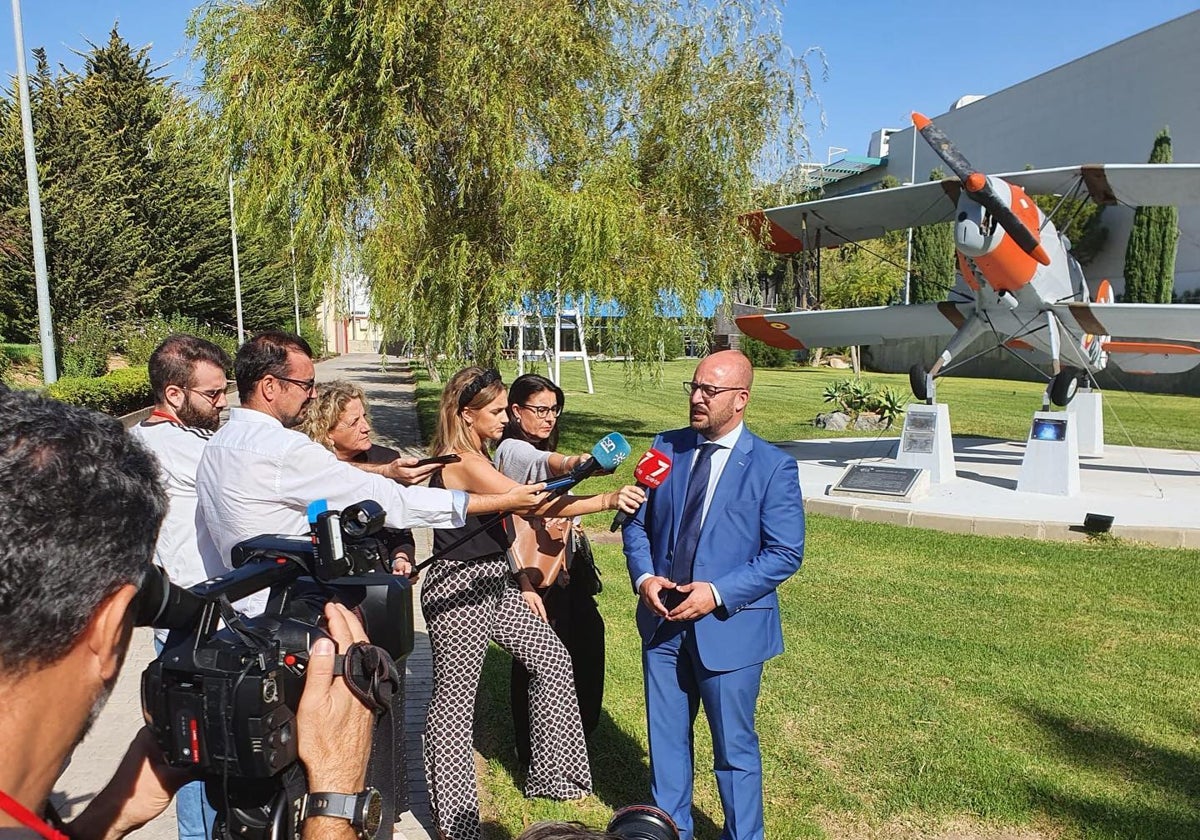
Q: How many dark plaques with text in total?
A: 1